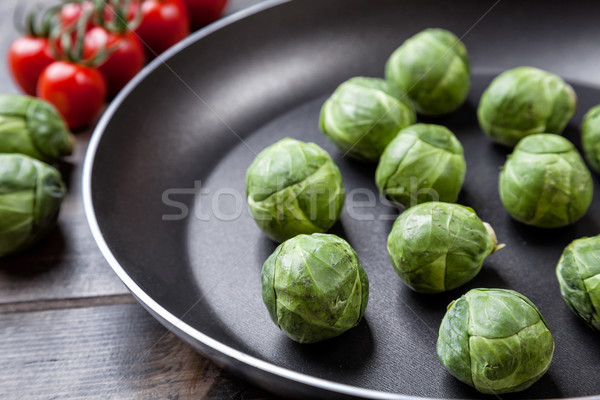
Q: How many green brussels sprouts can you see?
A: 13